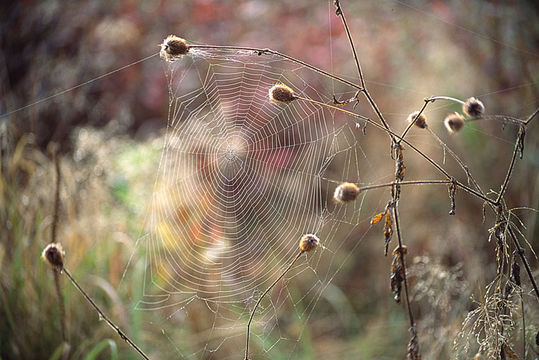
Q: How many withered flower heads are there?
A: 8